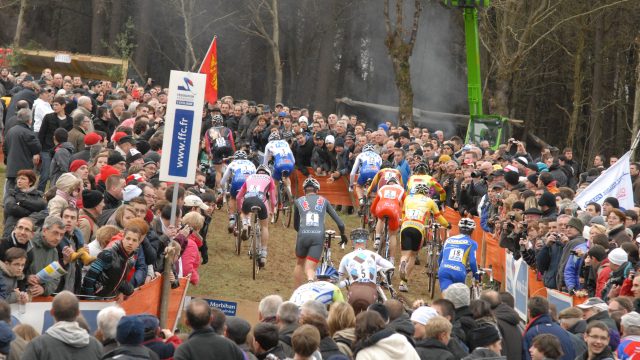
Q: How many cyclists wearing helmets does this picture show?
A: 13